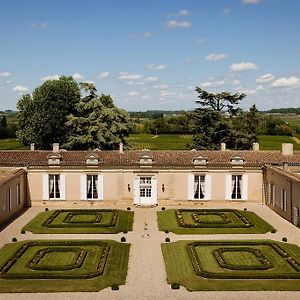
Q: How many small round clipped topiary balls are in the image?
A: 14